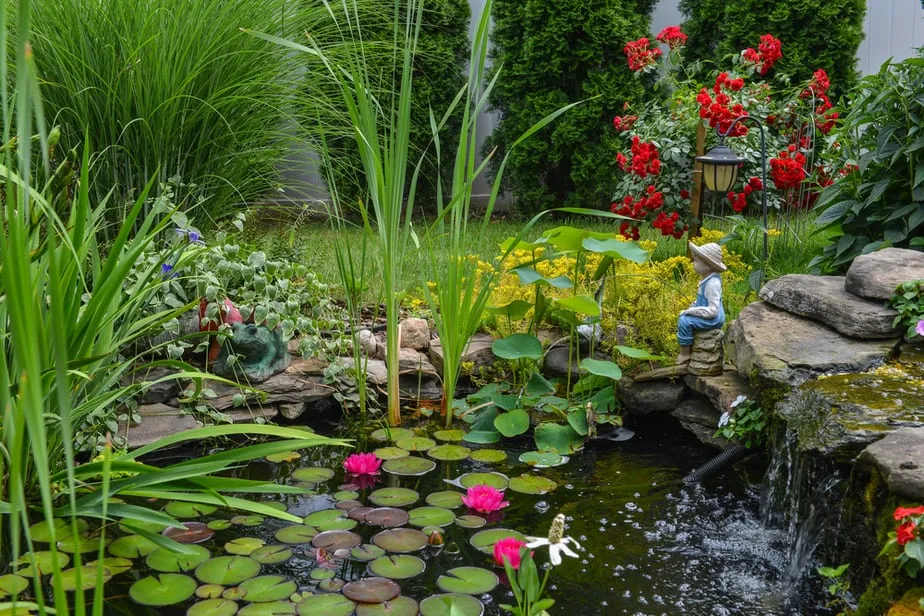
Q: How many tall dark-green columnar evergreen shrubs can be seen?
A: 3